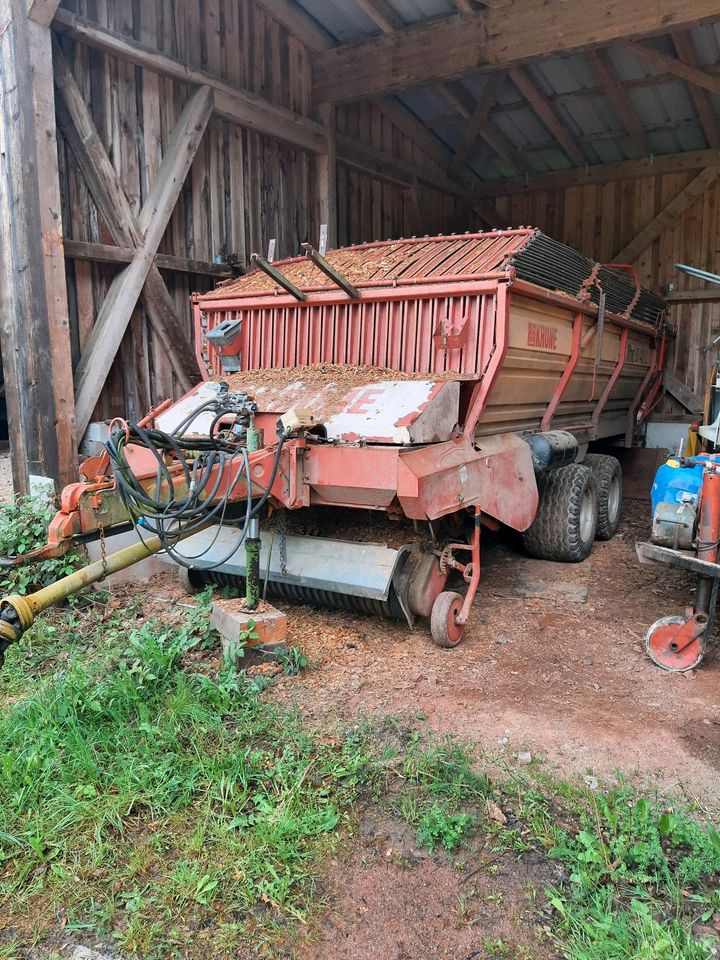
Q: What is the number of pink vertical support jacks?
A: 0